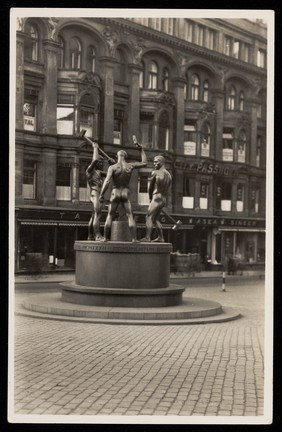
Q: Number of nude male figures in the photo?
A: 3